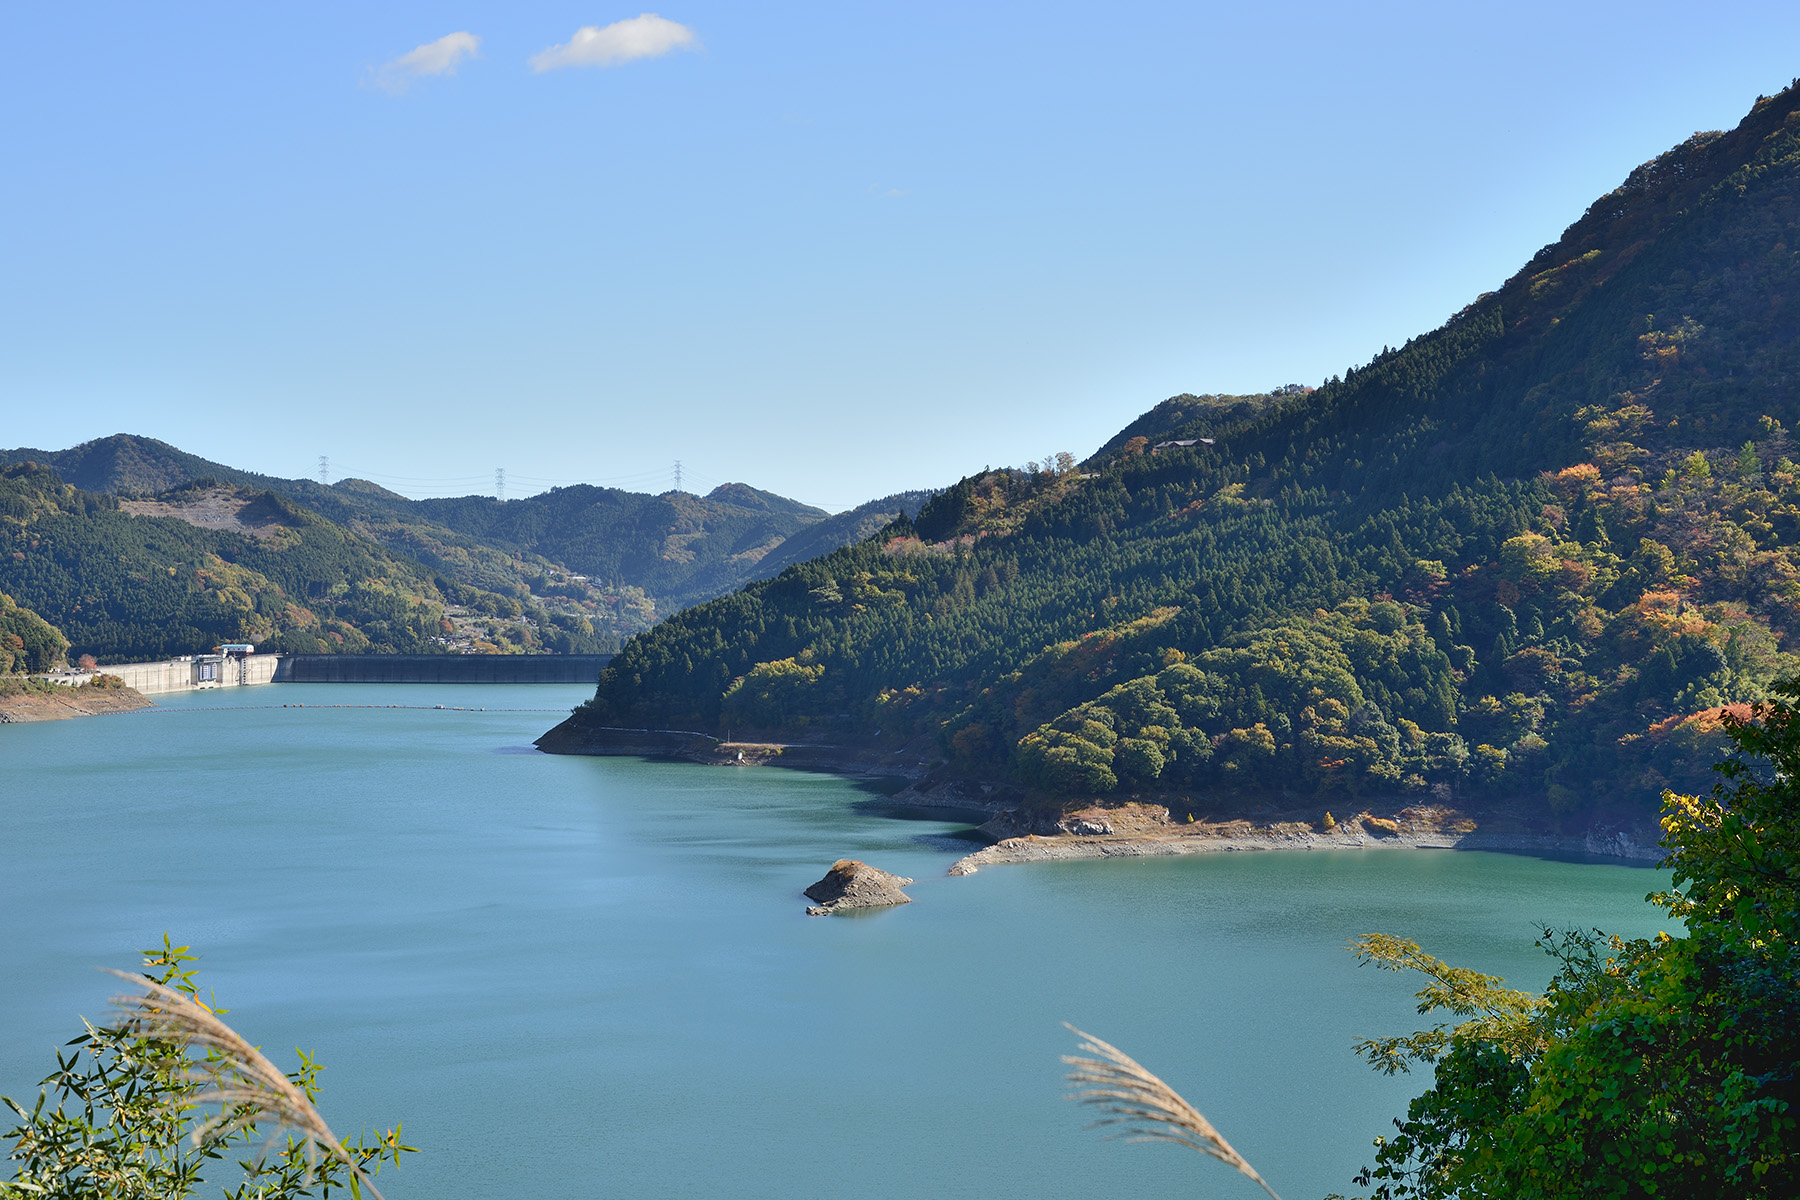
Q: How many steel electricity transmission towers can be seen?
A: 3